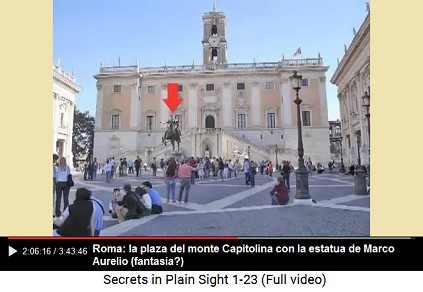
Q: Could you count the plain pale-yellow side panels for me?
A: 2